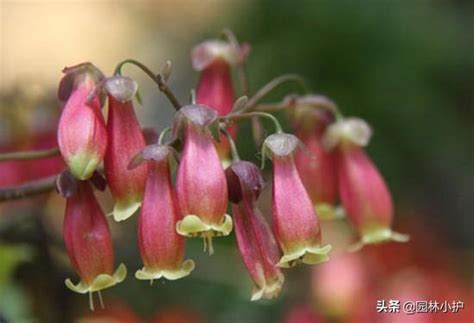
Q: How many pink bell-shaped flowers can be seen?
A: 10